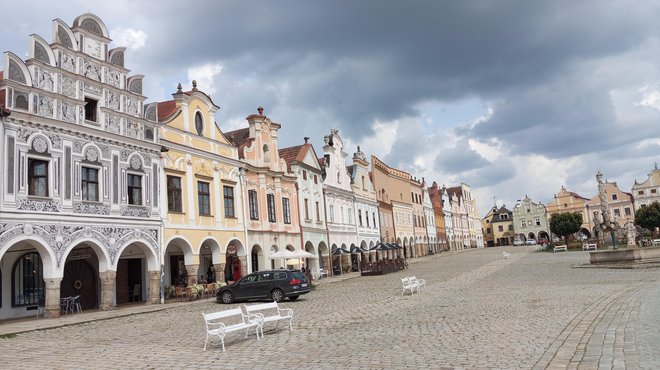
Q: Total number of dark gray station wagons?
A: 1